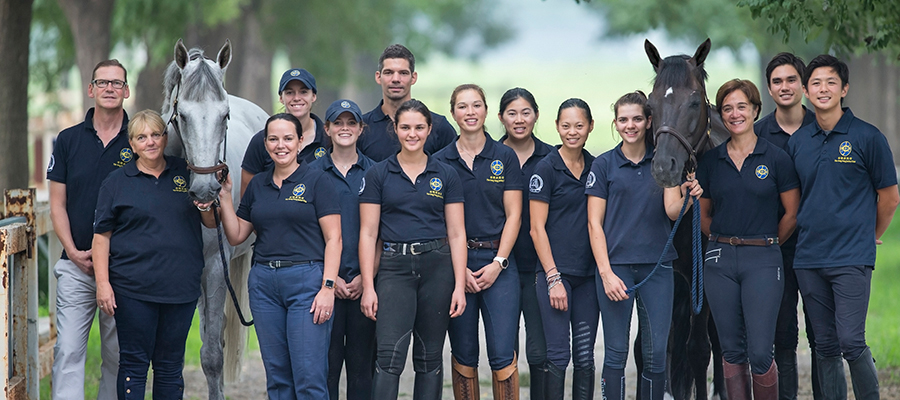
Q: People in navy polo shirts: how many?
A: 14